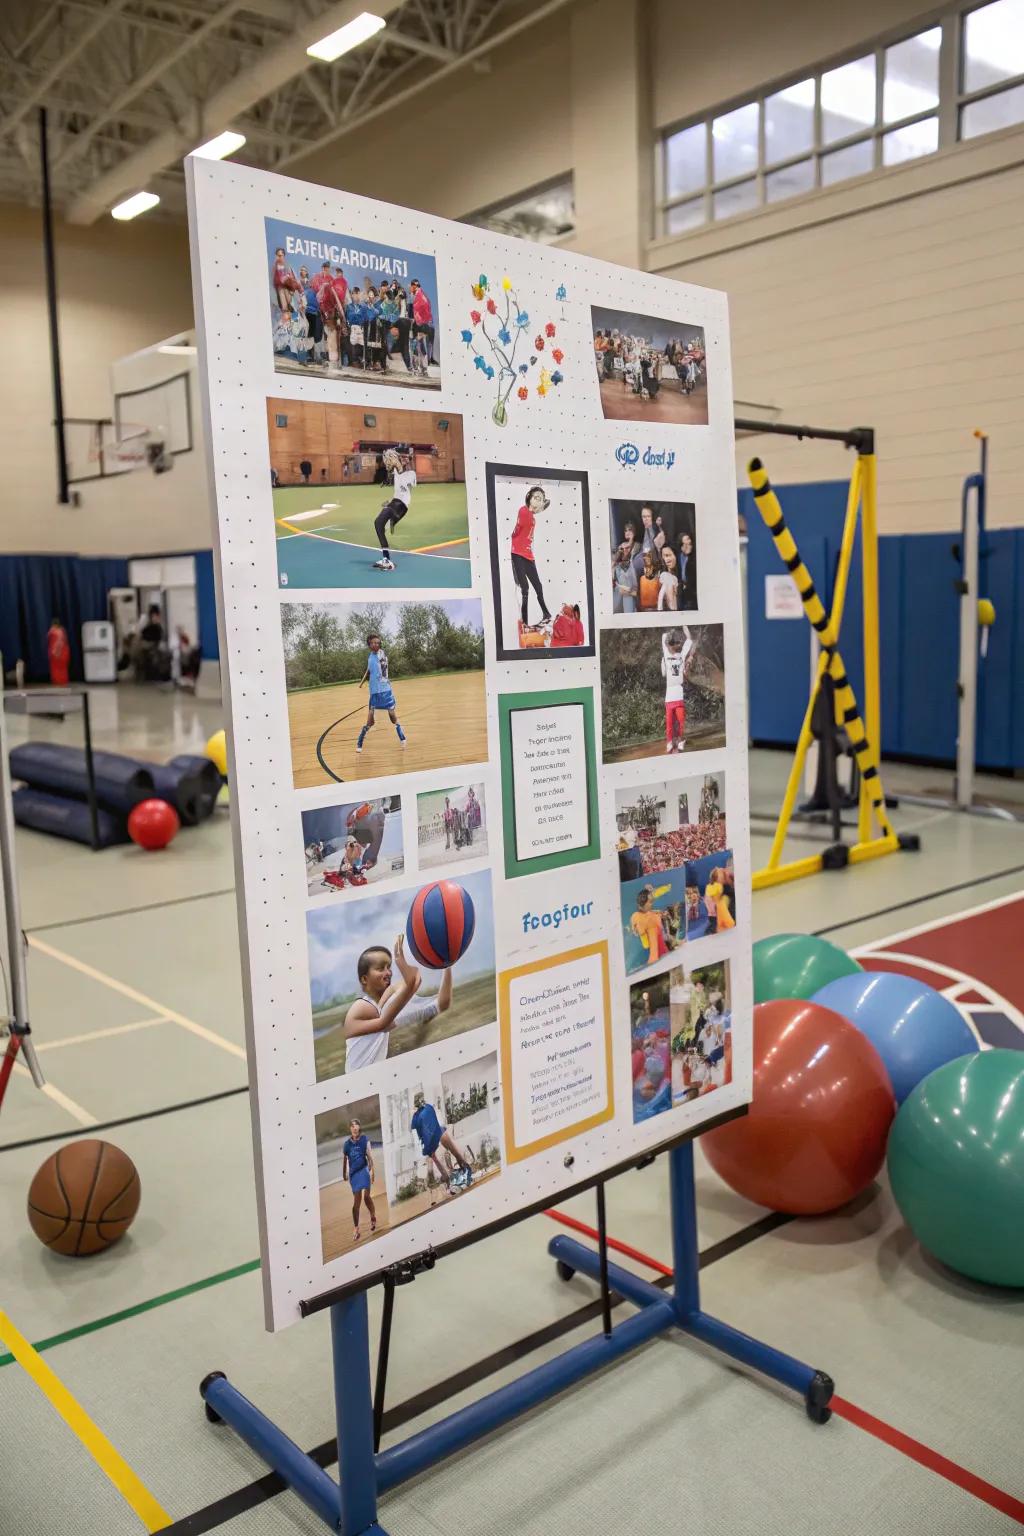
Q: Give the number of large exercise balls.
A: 4